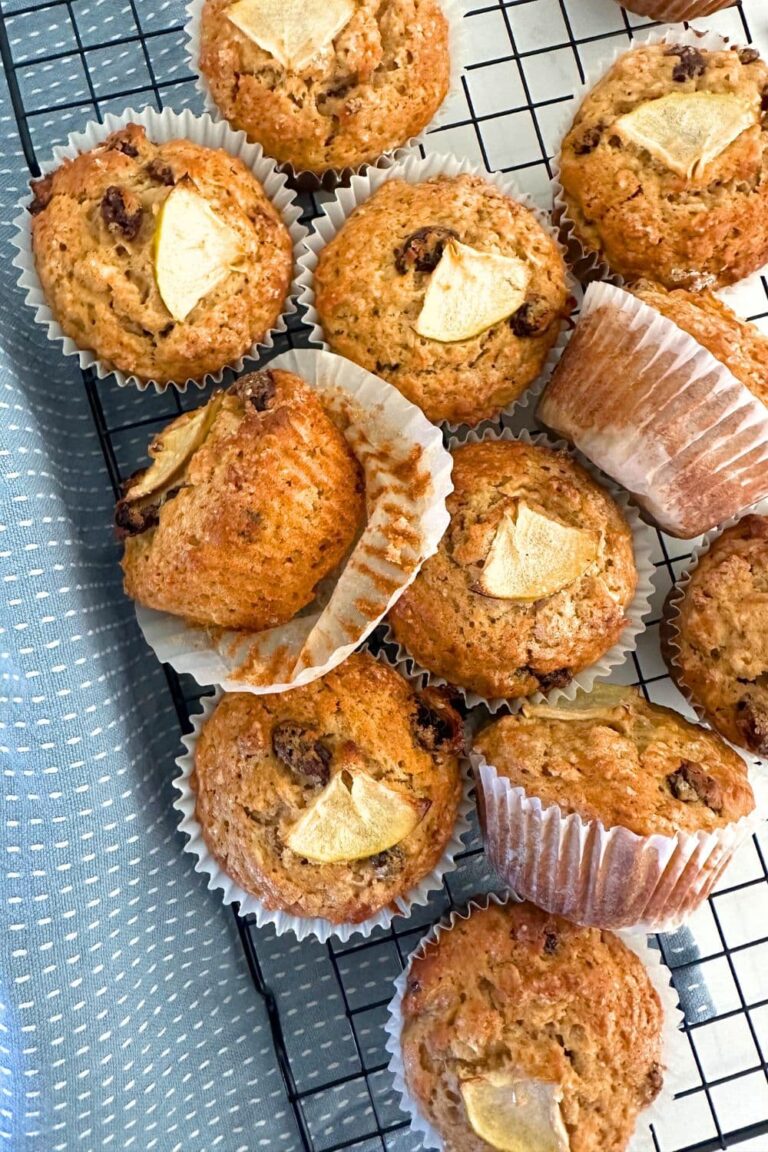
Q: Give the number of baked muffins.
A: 12